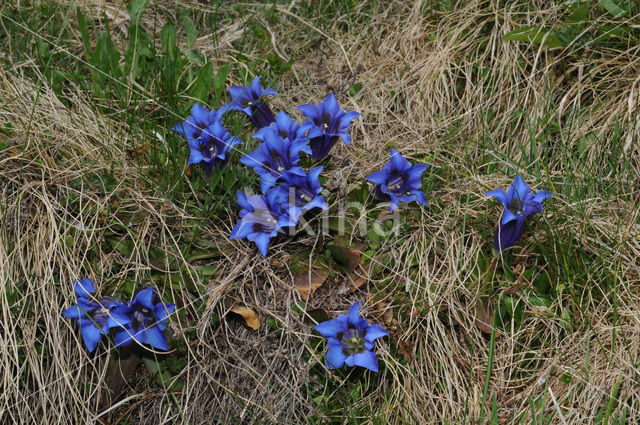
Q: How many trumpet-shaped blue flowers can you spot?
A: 13